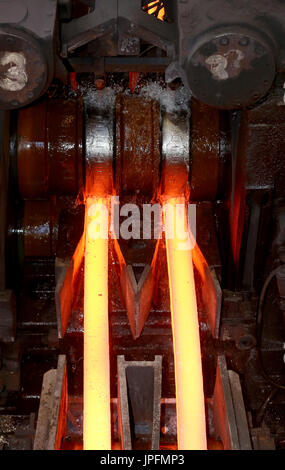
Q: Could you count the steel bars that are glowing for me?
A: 2